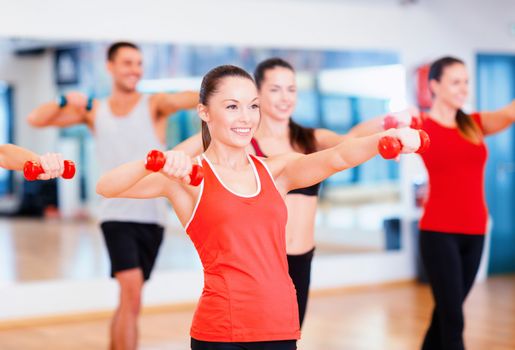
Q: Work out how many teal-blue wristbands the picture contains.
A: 0